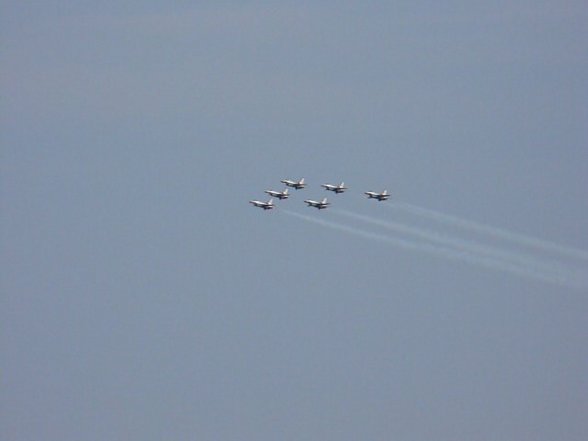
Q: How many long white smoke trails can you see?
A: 3